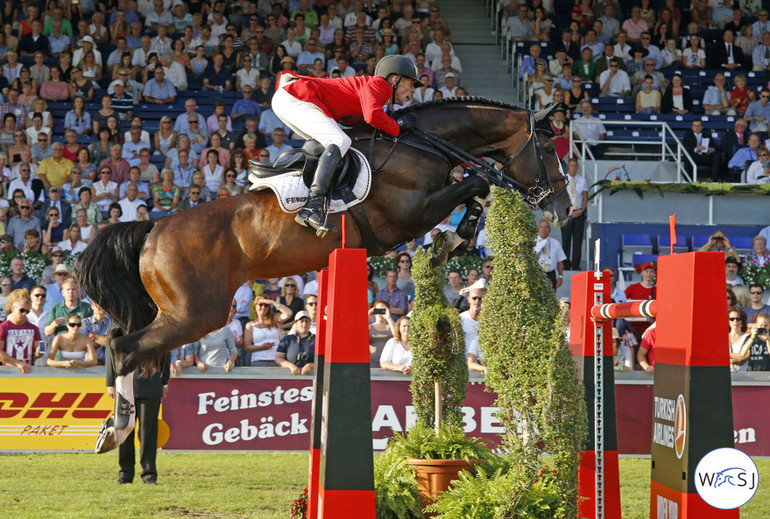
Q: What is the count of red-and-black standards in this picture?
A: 4